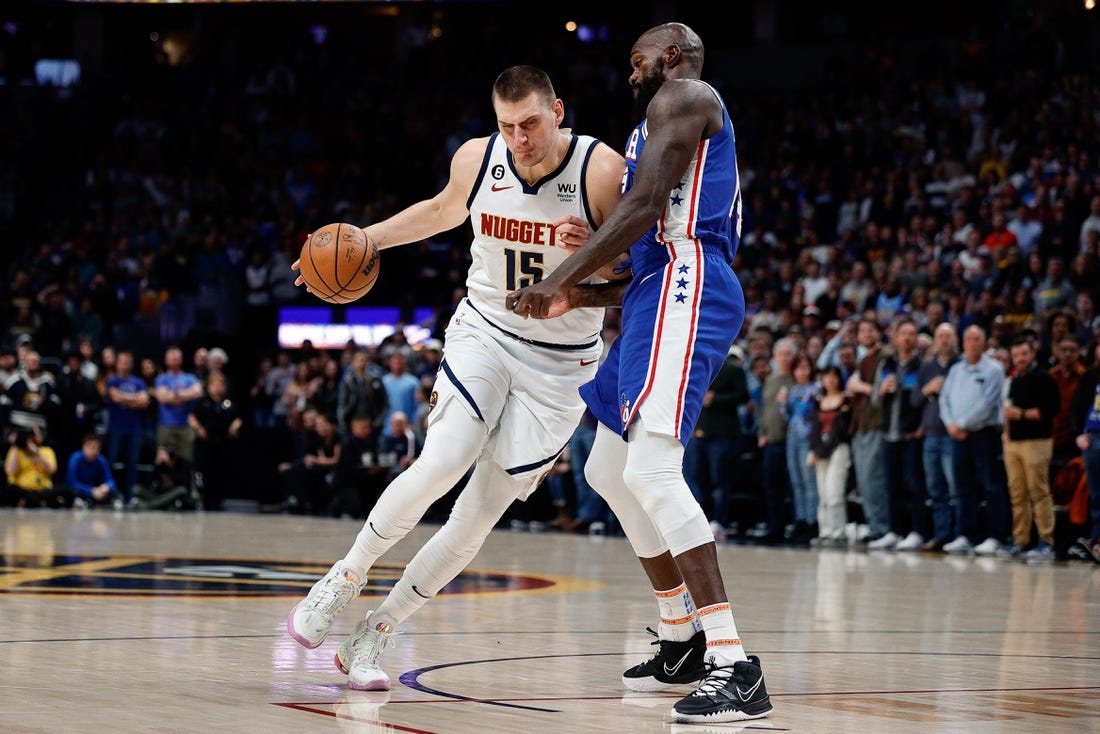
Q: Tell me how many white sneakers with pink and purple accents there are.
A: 2